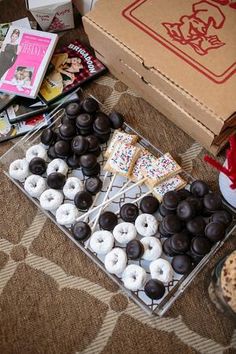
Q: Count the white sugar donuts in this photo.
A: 14